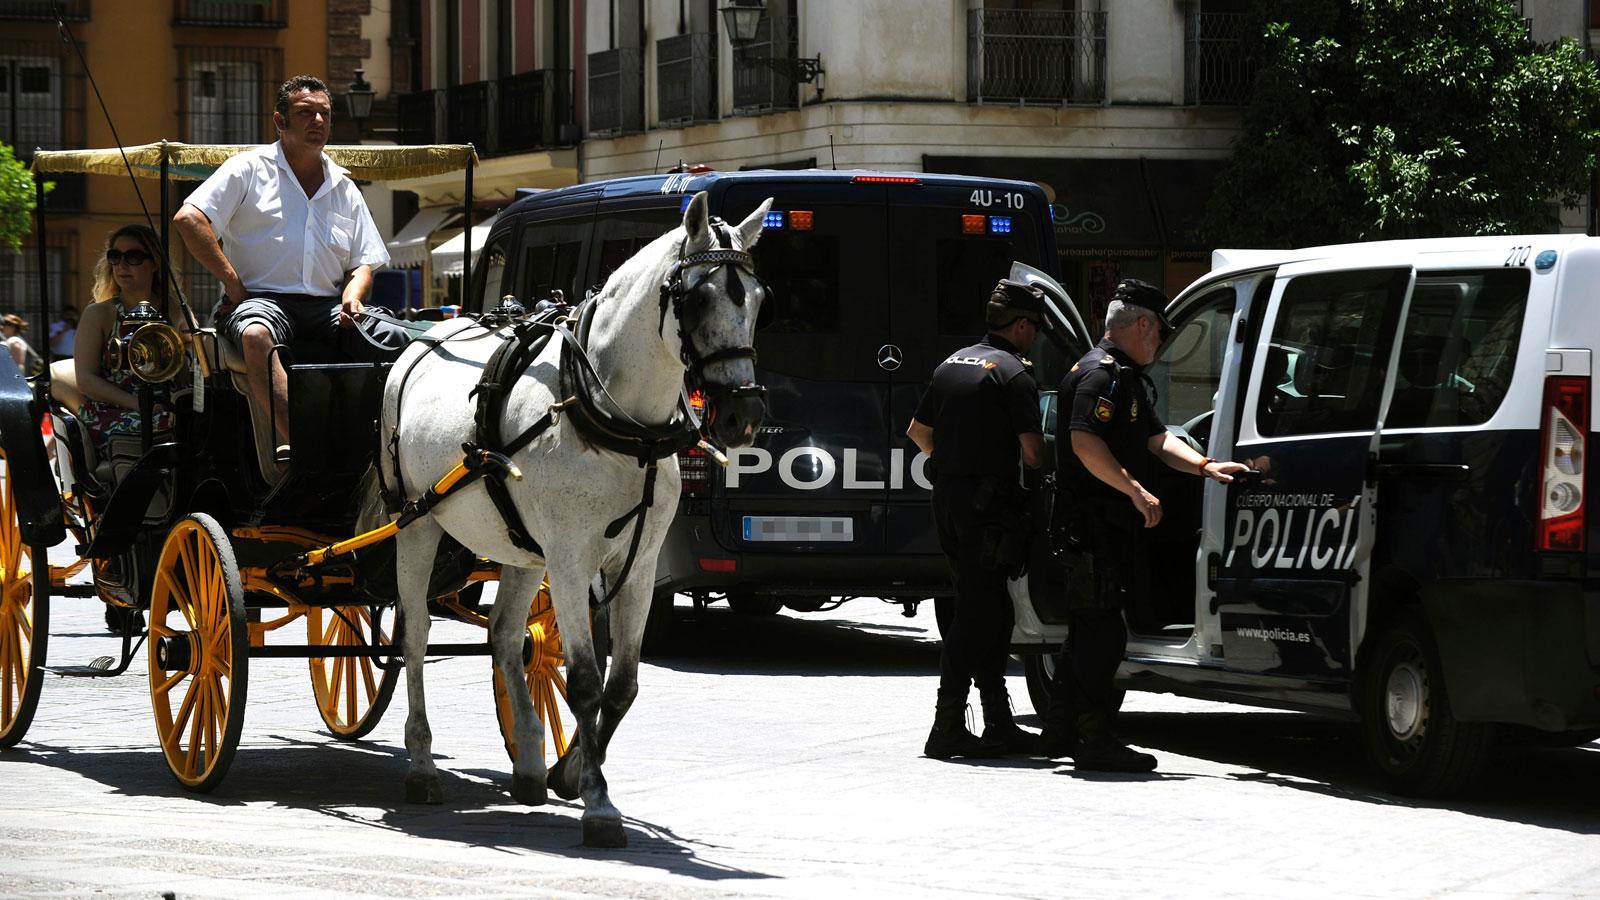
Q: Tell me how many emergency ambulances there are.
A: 0